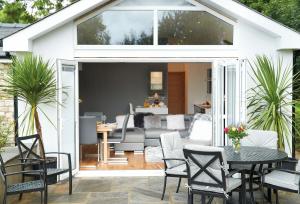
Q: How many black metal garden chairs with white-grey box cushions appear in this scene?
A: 4